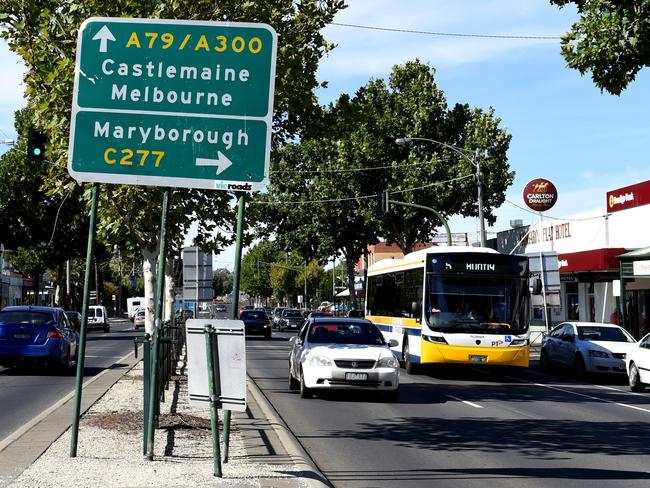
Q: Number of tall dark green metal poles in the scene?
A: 3